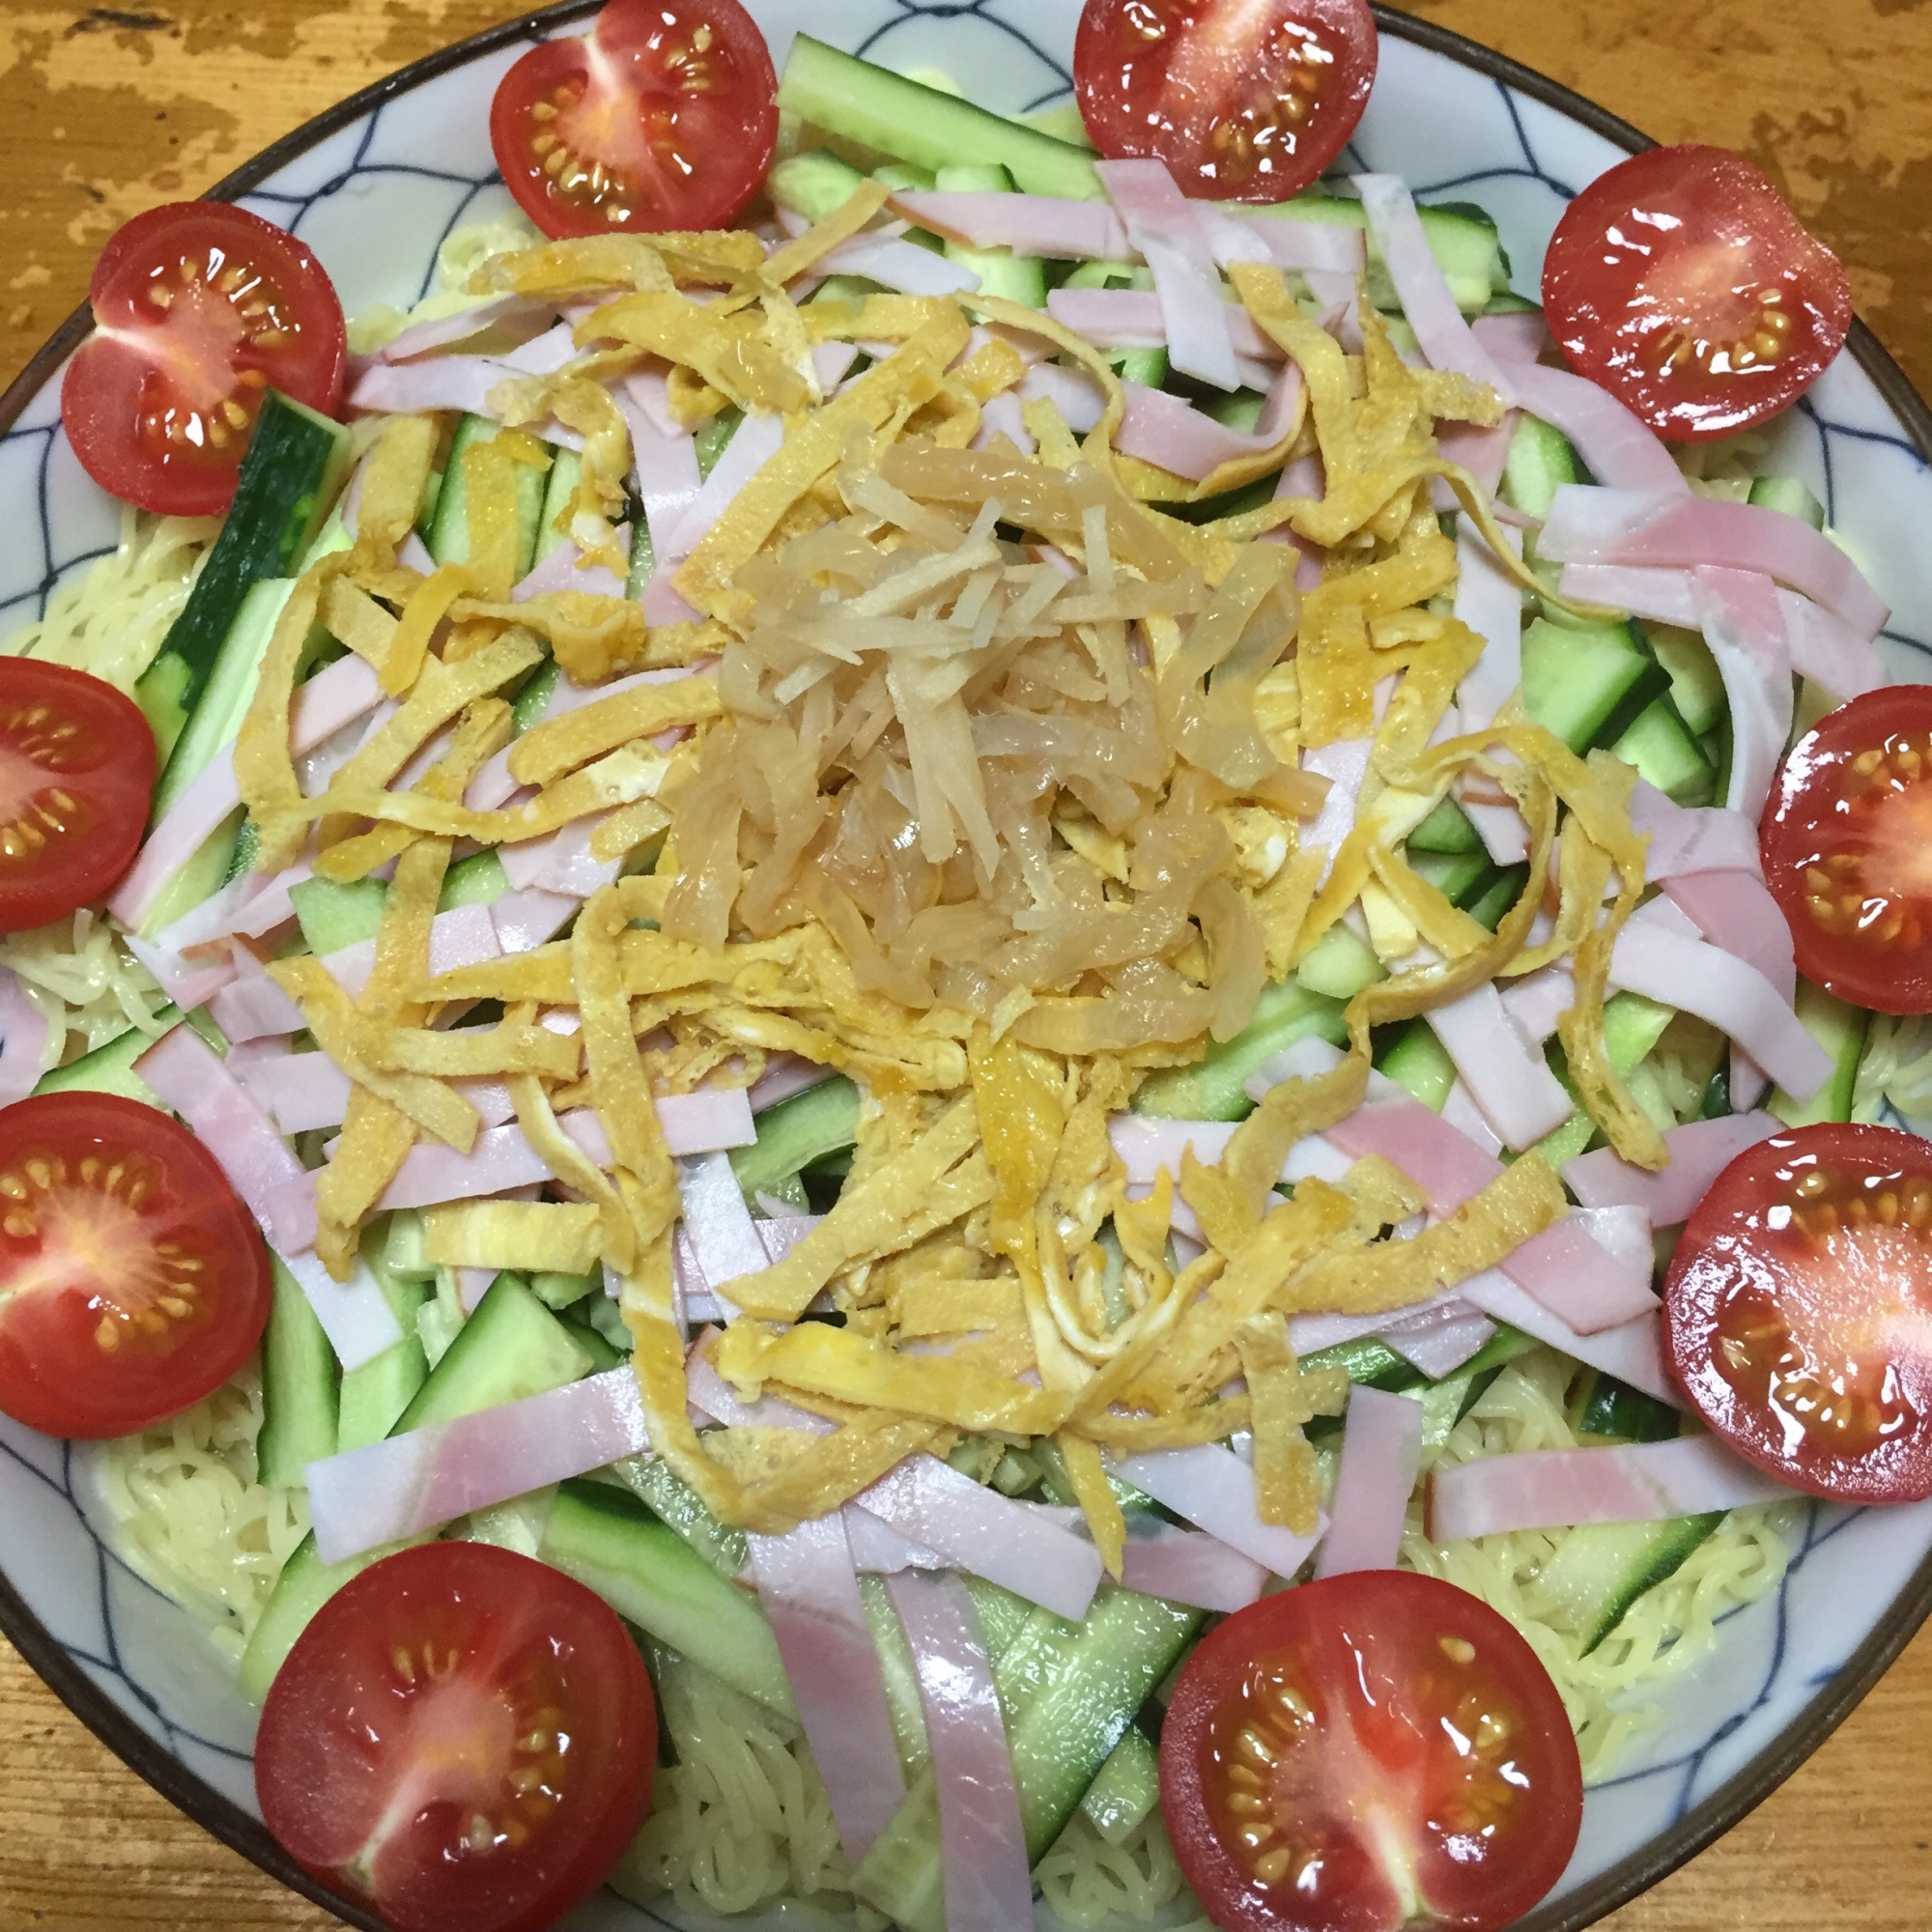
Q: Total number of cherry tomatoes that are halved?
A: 10